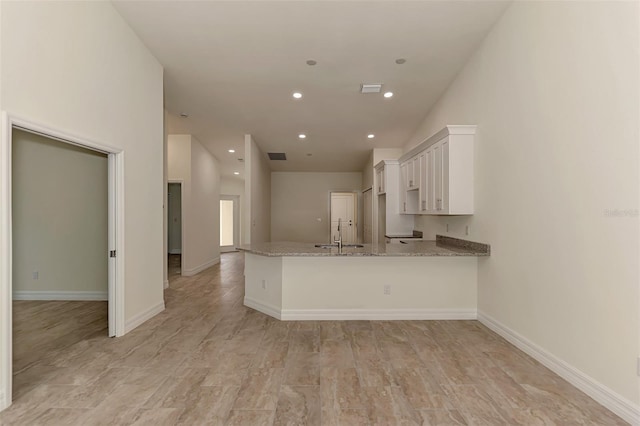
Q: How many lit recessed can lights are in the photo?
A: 6